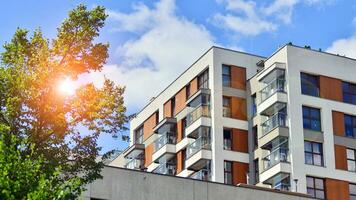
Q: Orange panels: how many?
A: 15